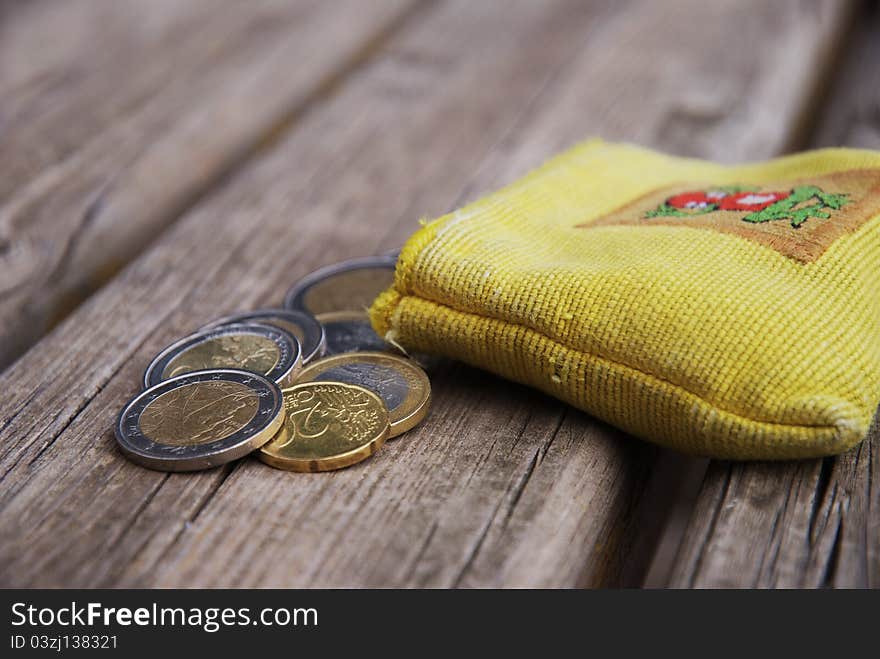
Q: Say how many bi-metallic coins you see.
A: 6